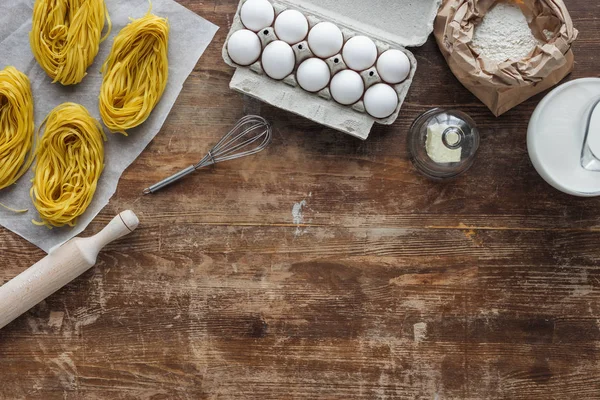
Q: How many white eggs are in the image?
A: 10